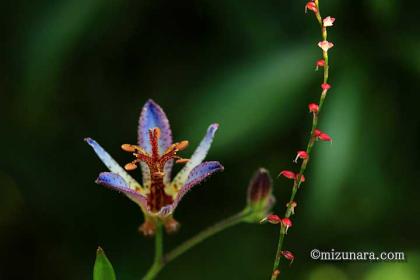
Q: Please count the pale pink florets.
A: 2